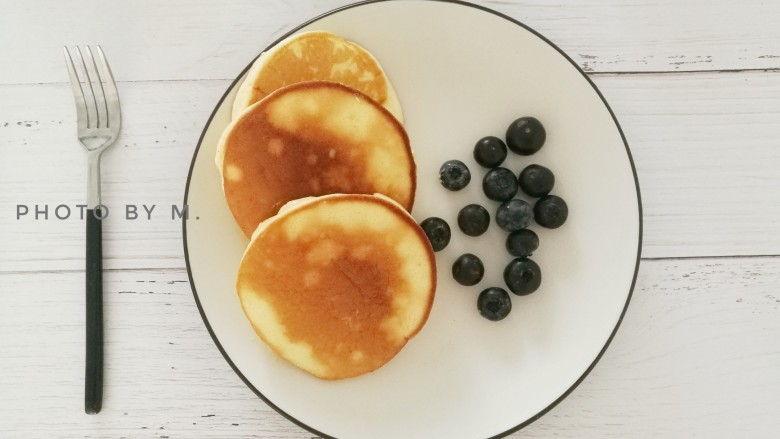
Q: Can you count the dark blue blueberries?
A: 13